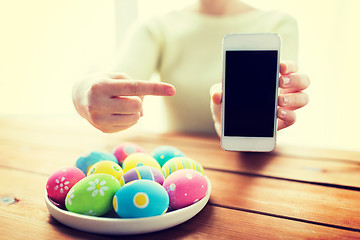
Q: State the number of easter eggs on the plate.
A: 11